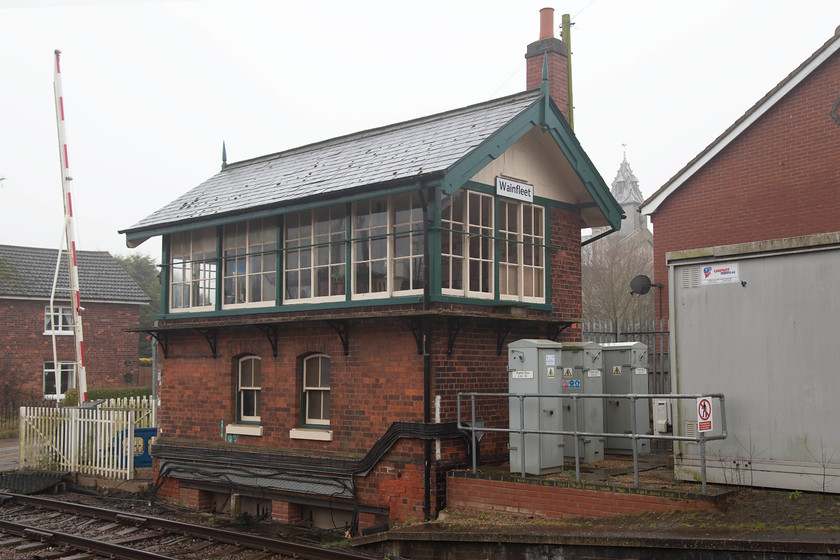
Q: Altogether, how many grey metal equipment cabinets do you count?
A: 3